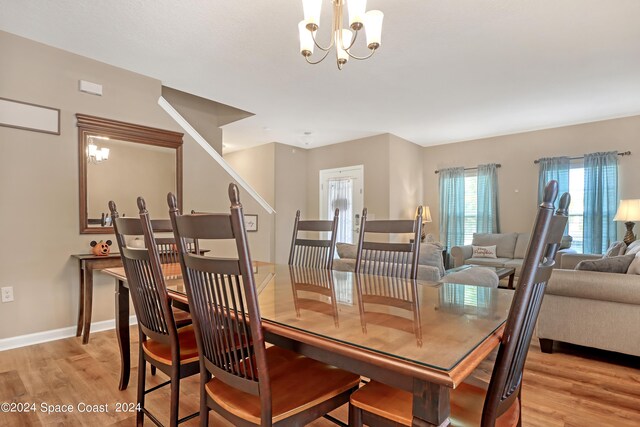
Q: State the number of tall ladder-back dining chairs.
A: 6